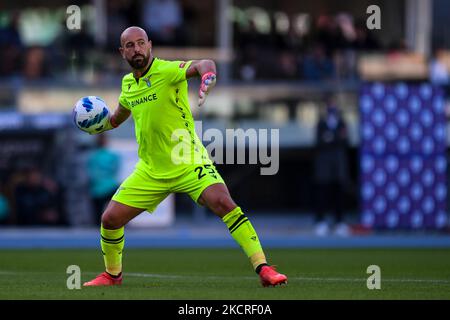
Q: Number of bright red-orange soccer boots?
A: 2